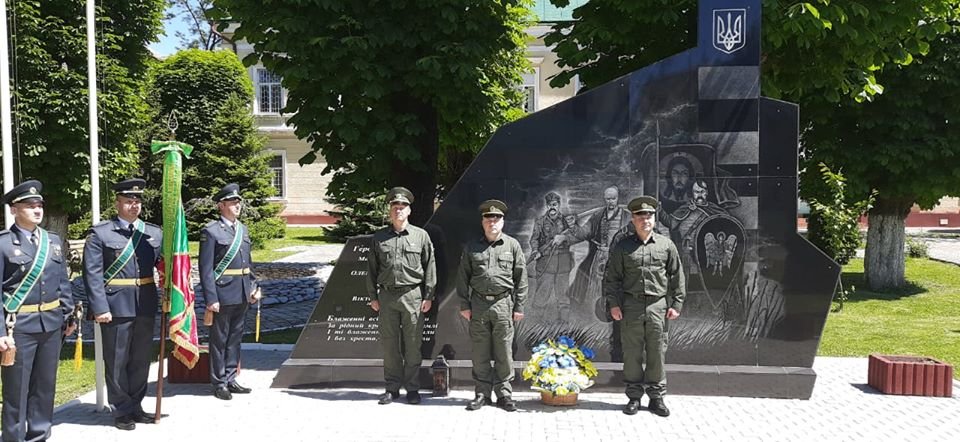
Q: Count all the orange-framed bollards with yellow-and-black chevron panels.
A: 0